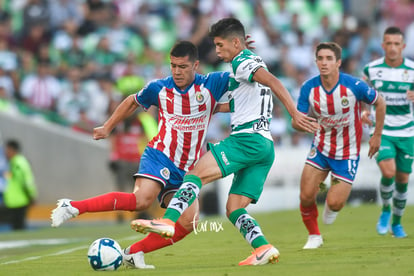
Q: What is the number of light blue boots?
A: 2